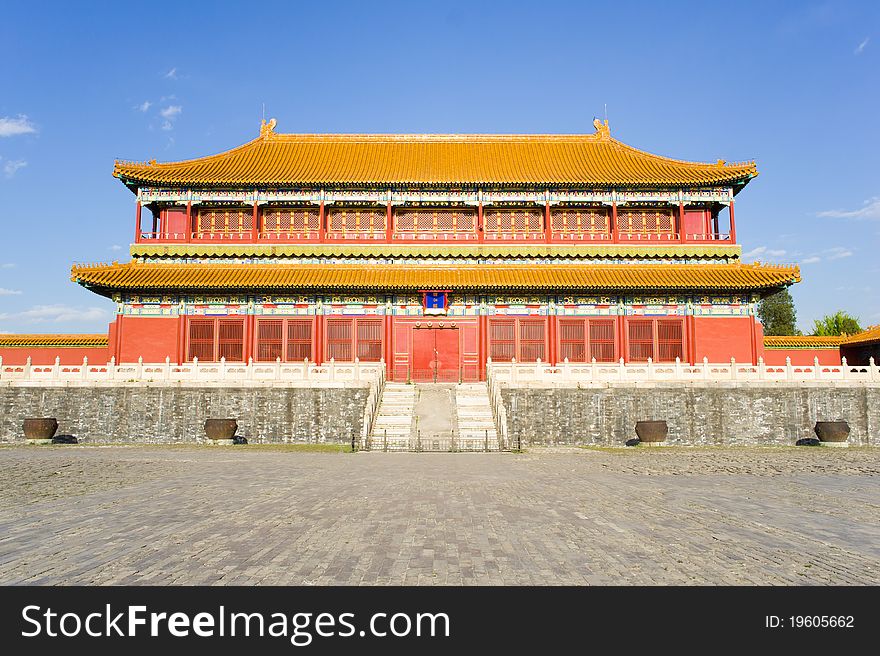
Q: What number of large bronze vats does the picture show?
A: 4